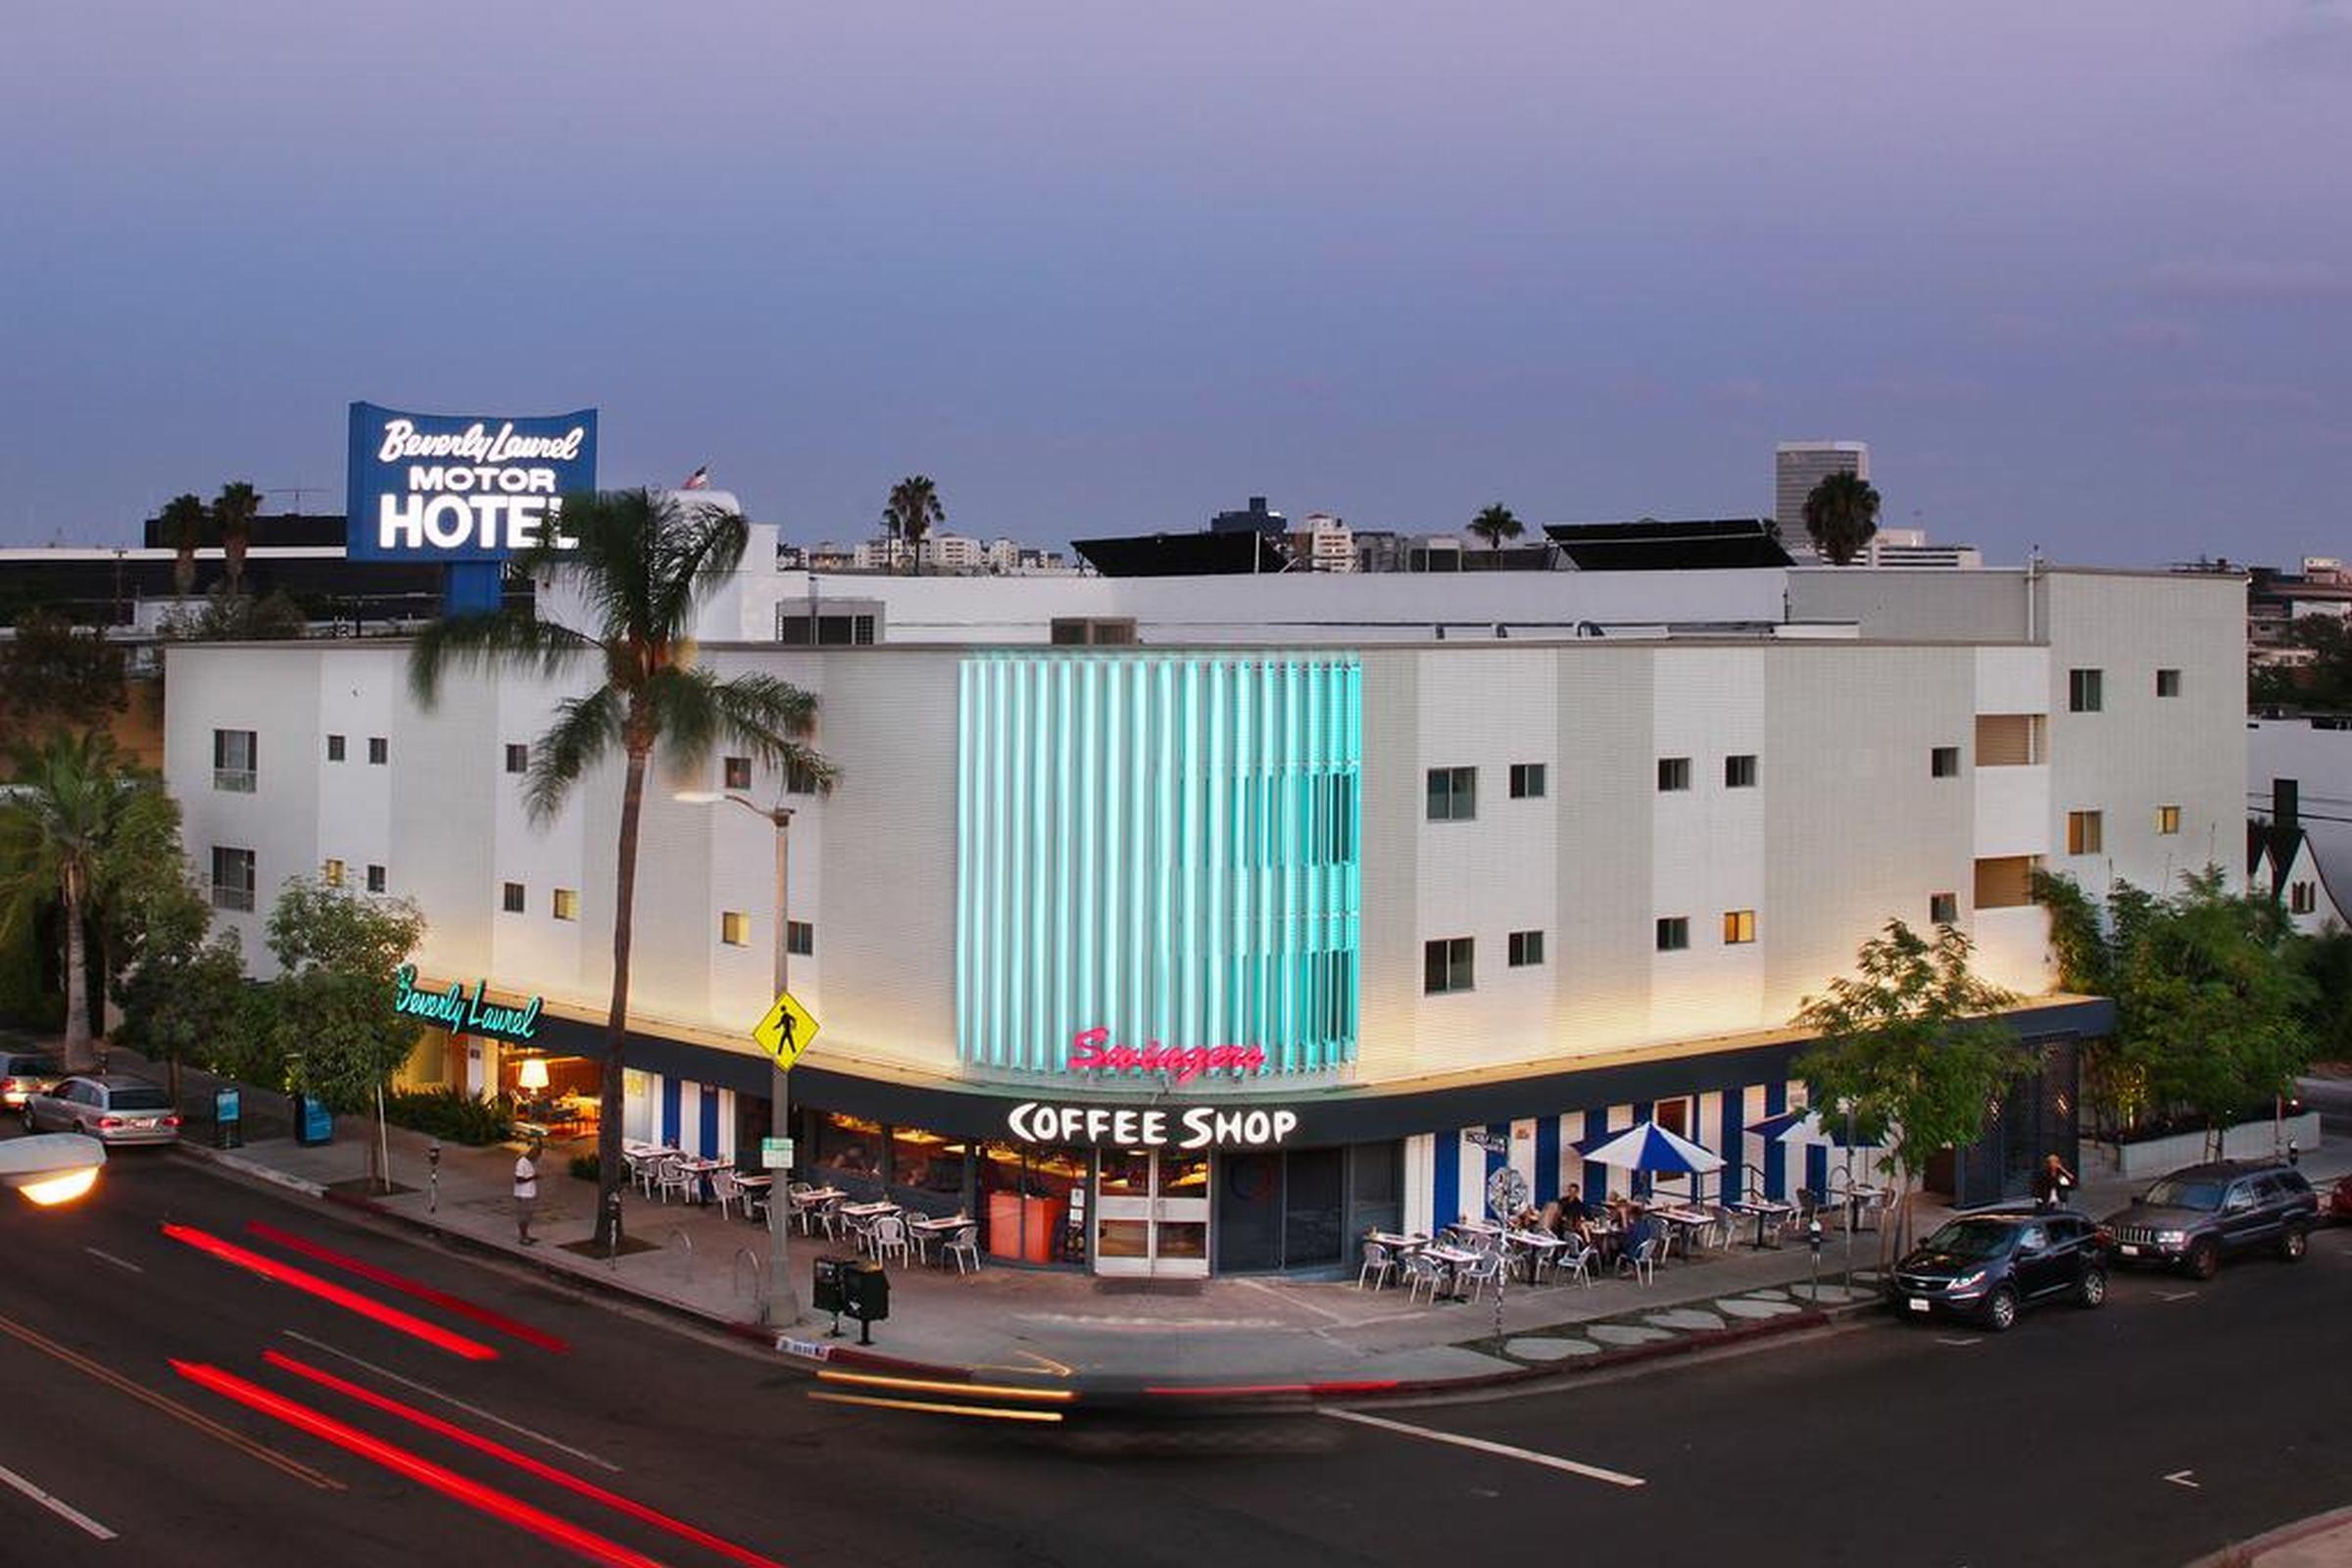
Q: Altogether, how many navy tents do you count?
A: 2